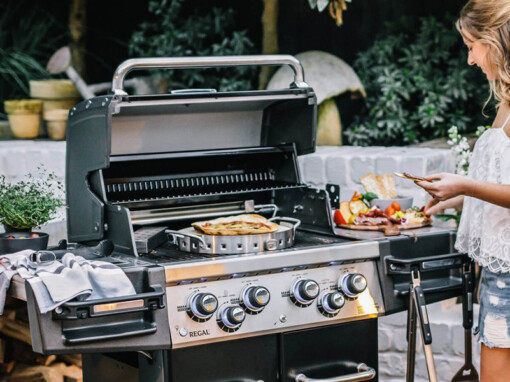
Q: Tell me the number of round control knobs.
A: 6